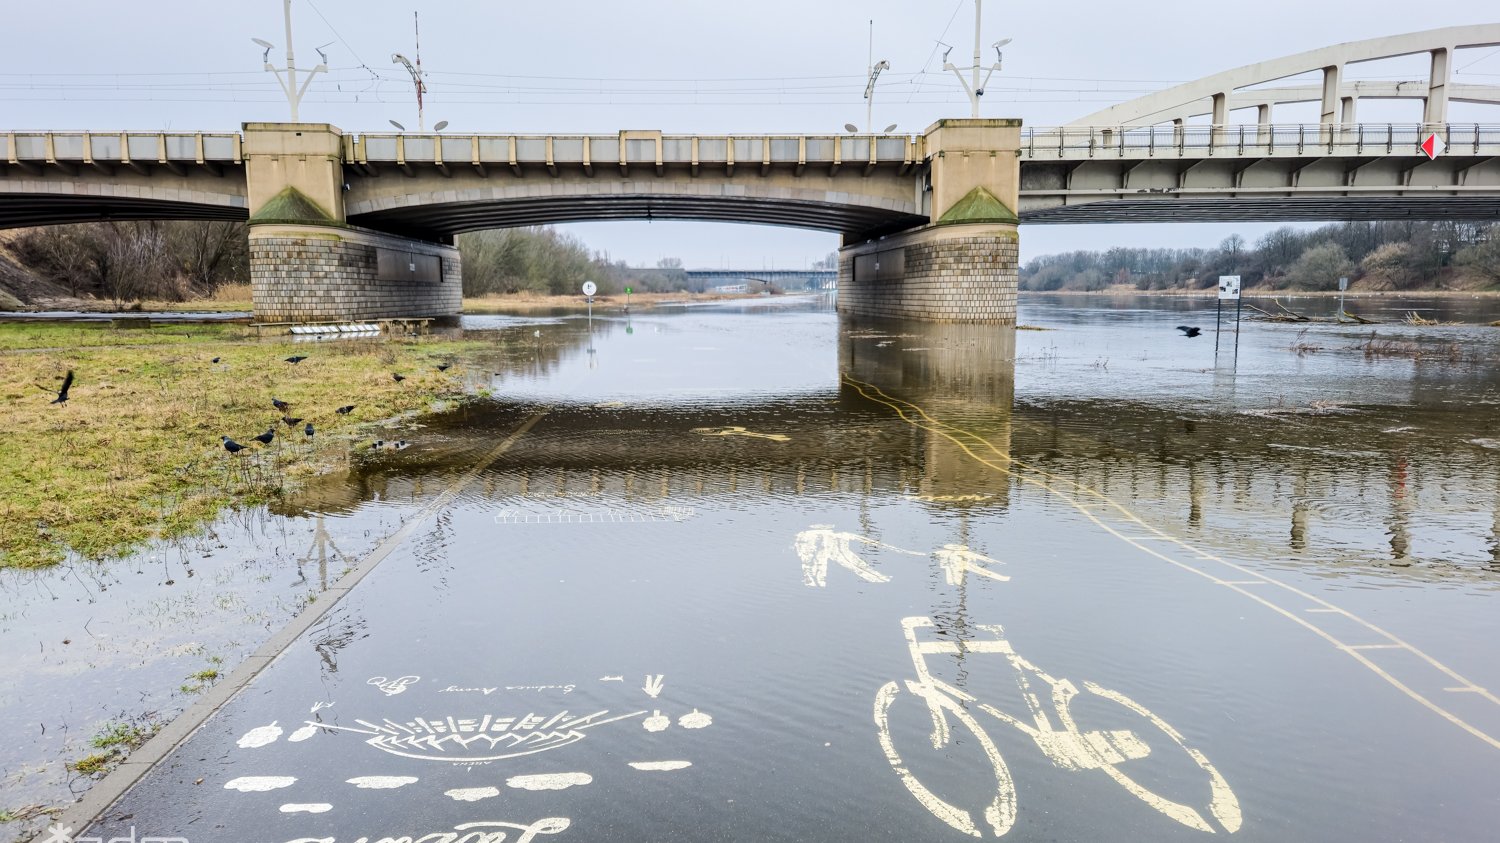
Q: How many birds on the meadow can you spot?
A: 11